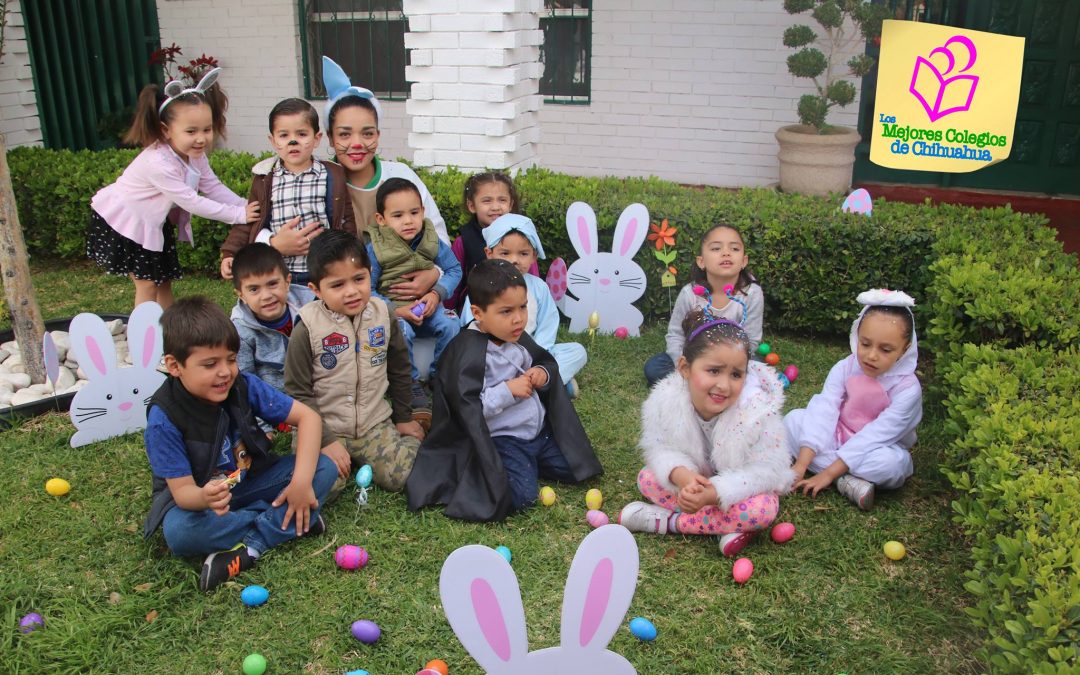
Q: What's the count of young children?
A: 12